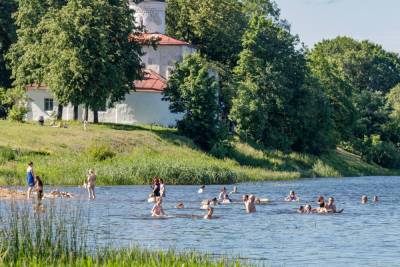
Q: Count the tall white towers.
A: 1